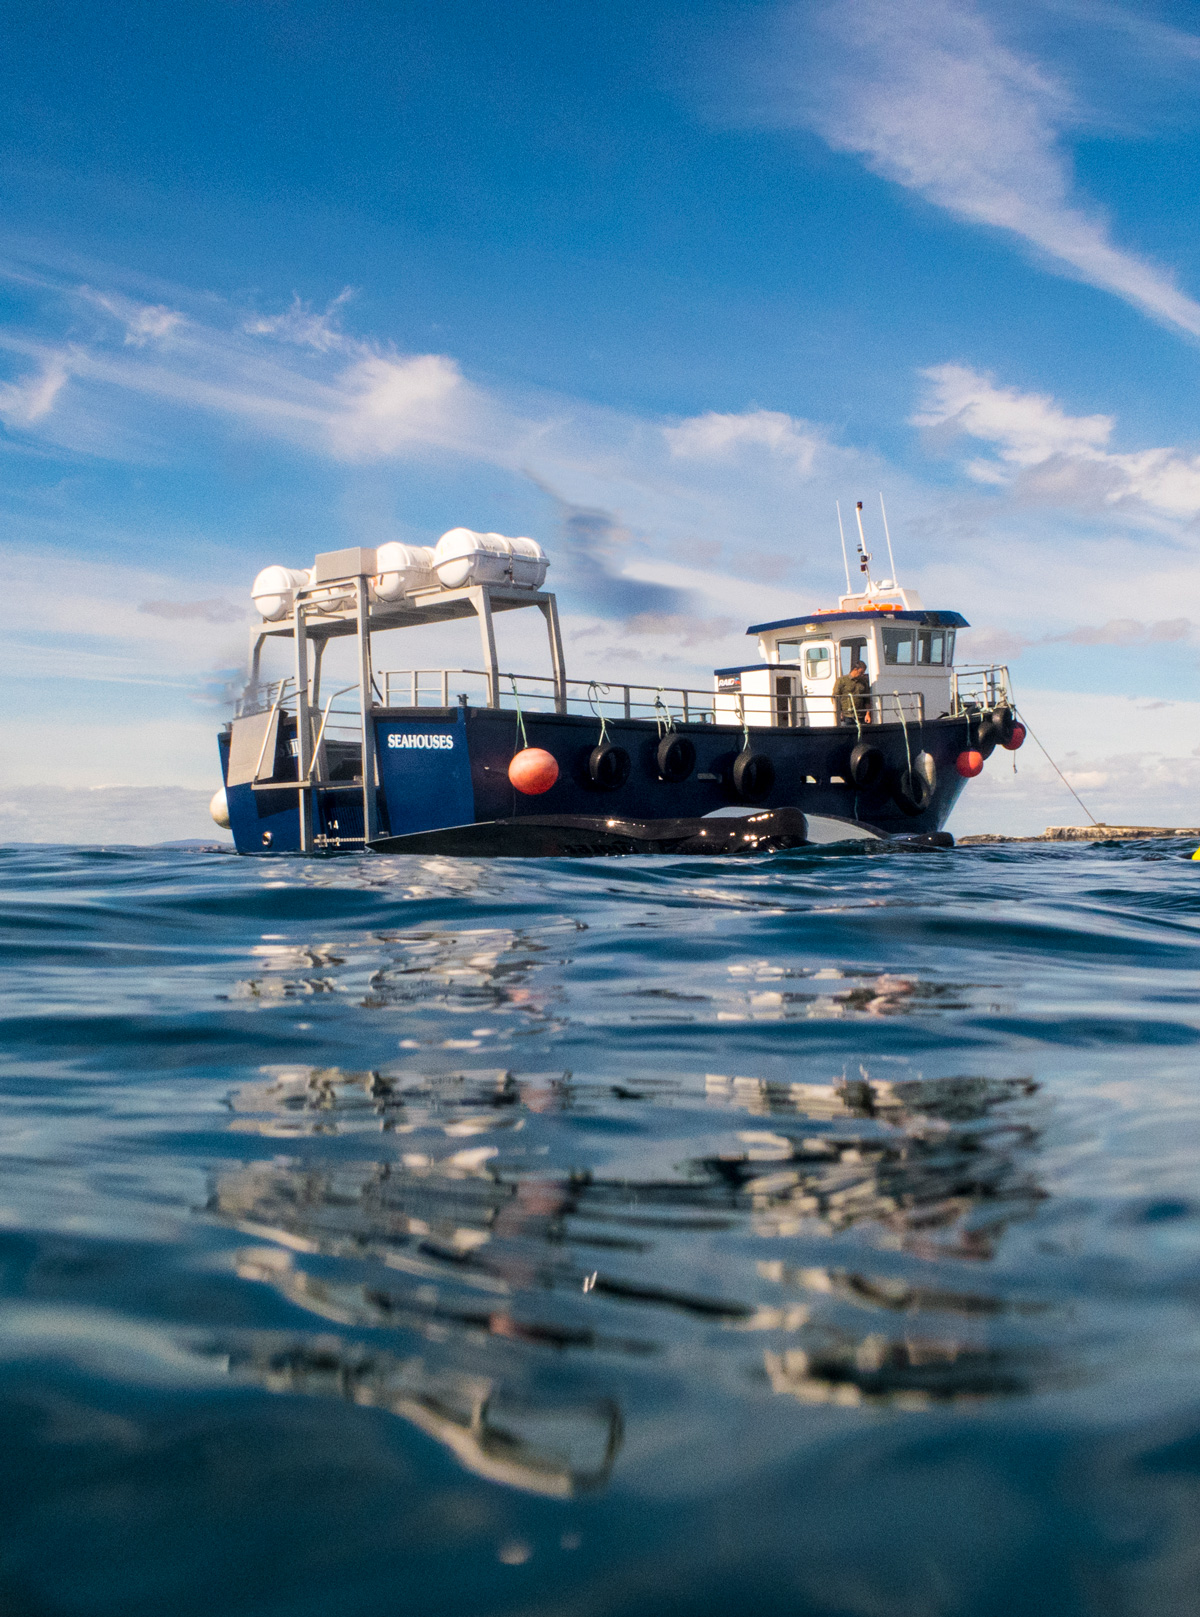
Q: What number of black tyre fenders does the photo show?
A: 7